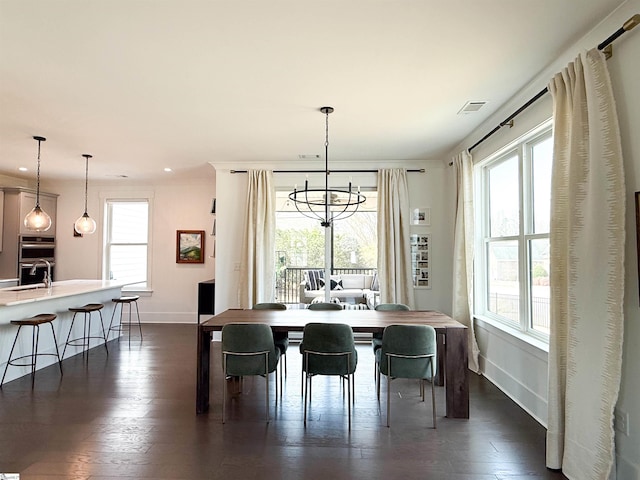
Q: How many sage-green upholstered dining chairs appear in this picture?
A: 6